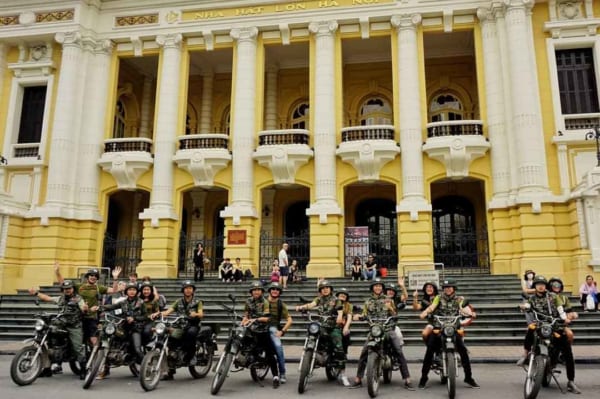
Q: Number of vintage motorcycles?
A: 8